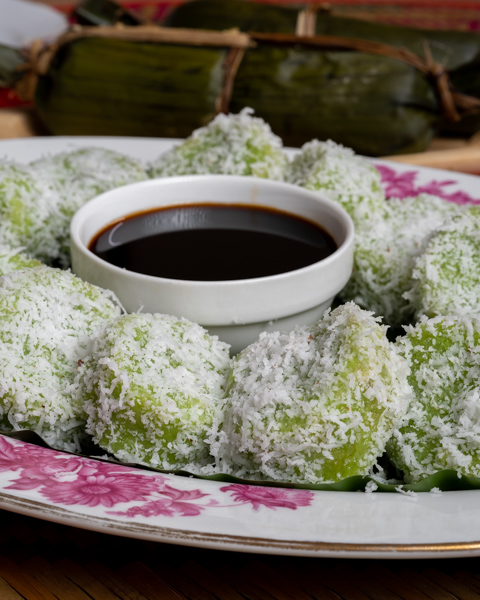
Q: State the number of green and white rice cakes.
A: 11